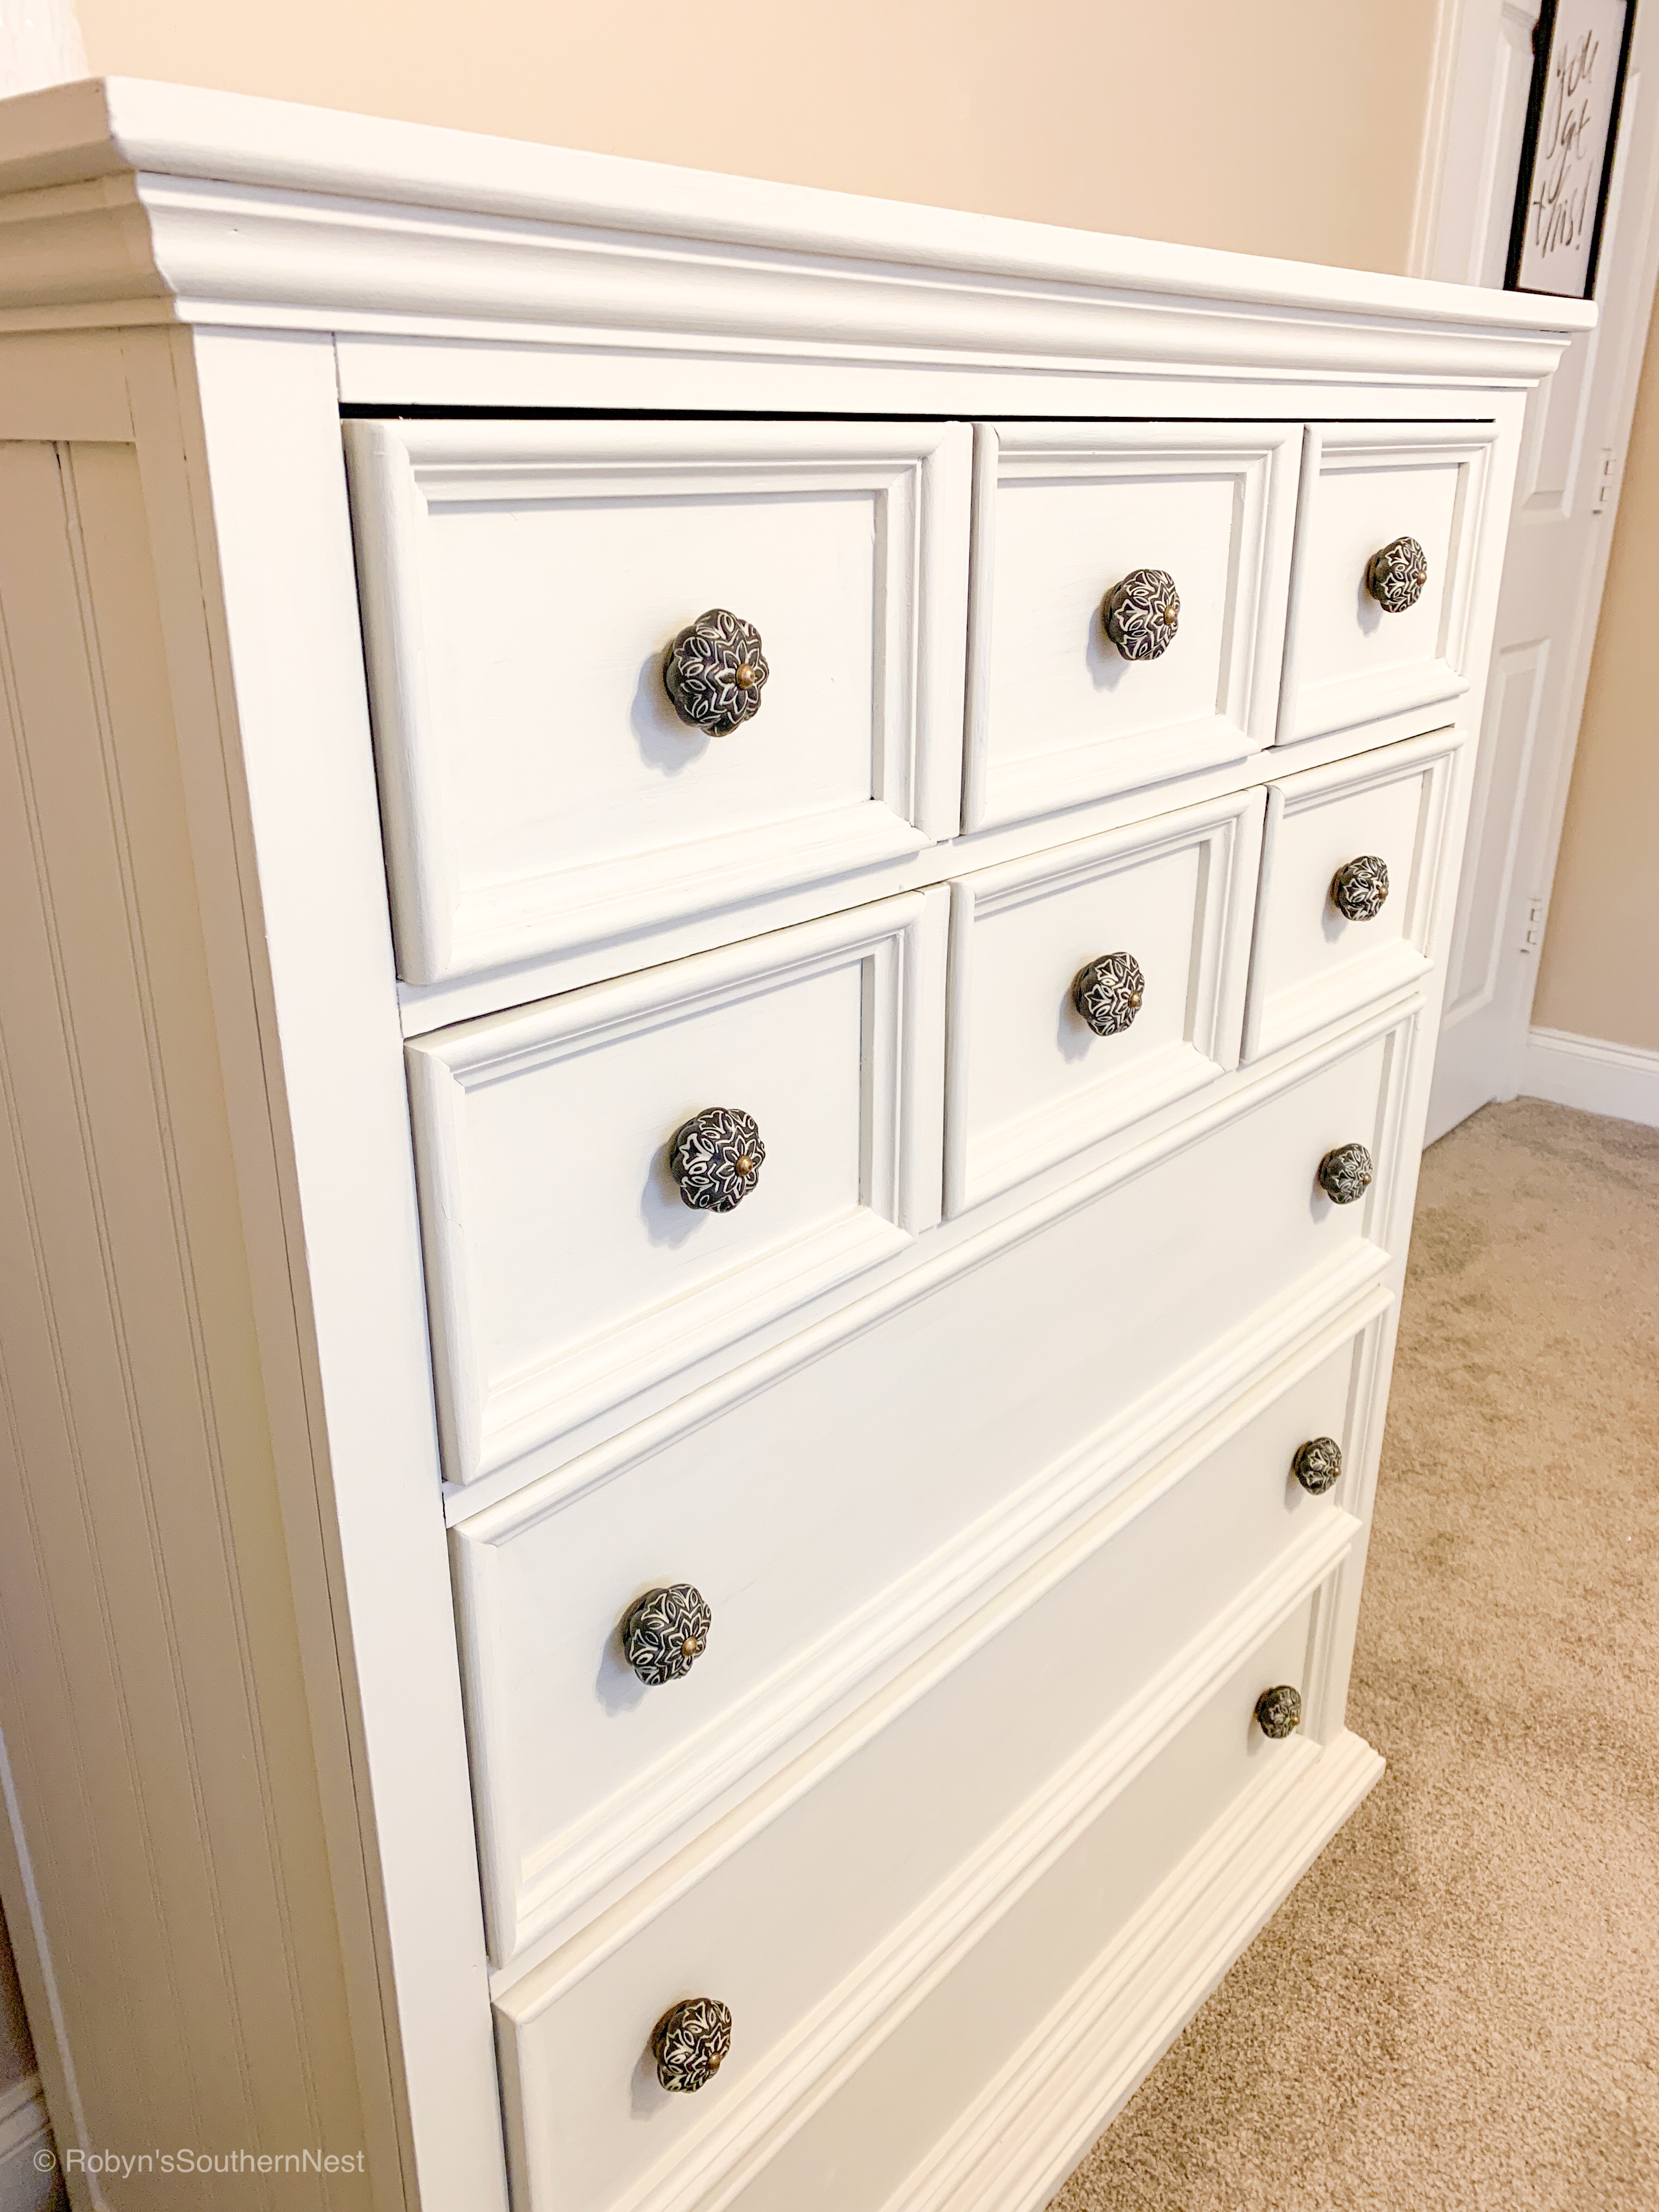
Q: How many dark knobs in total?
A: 11